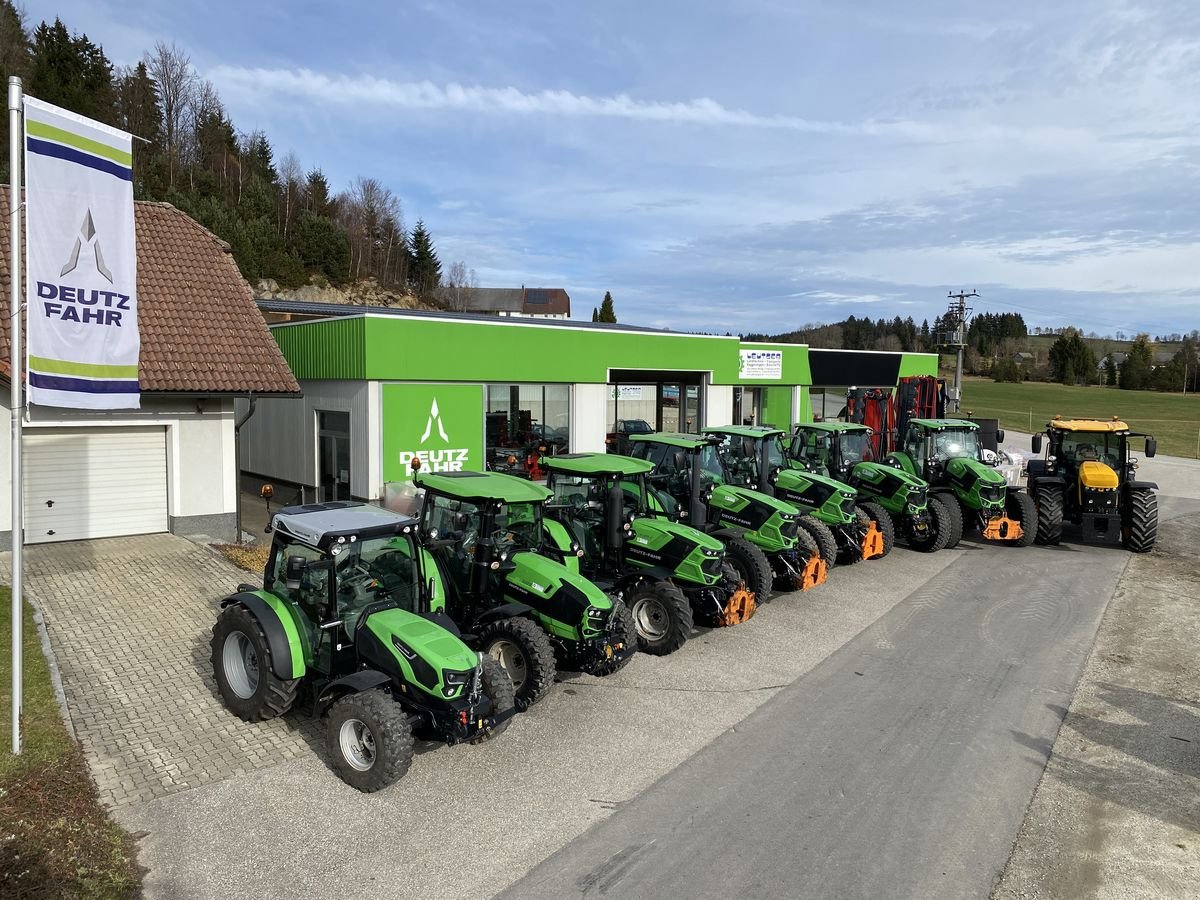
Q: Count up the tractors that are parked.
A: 8